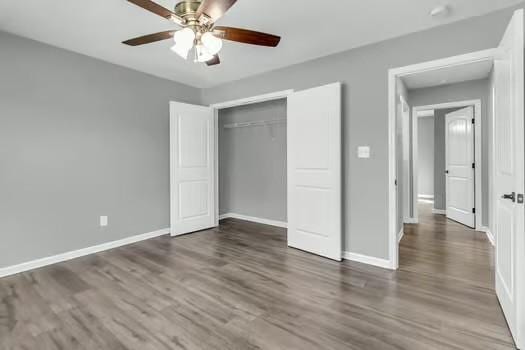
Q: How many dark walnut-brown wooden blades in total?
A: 5